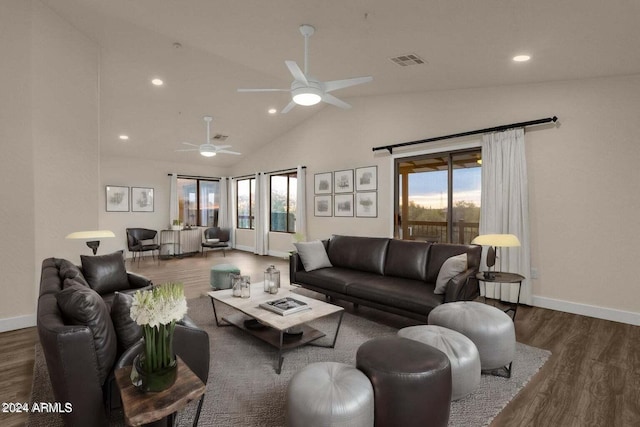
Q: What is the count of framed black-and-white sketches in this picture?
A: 8